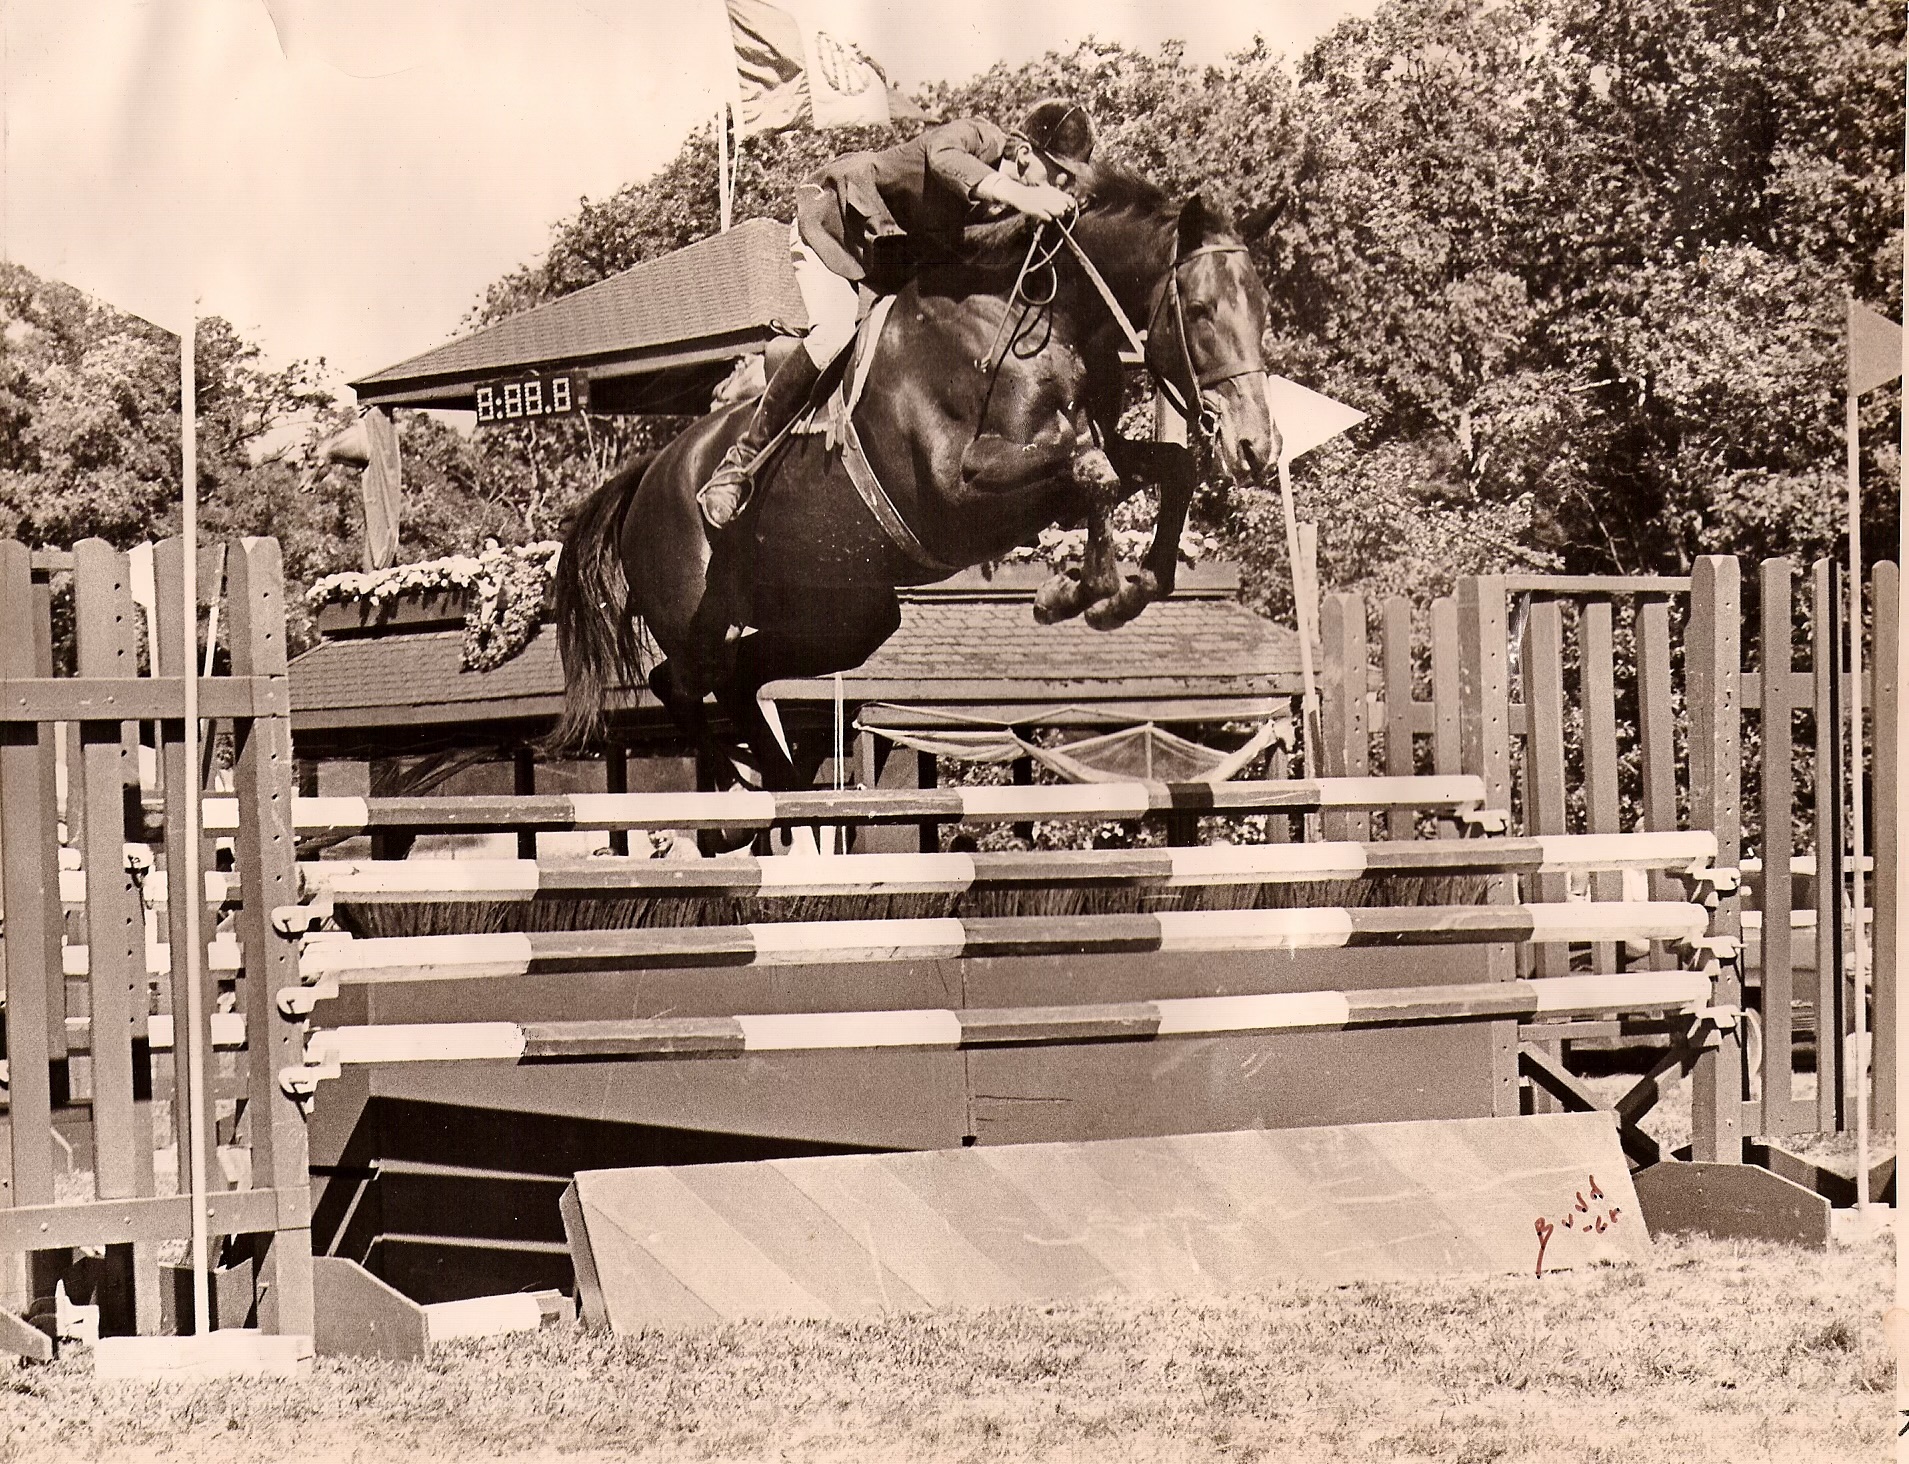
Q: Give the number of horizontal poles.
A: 4